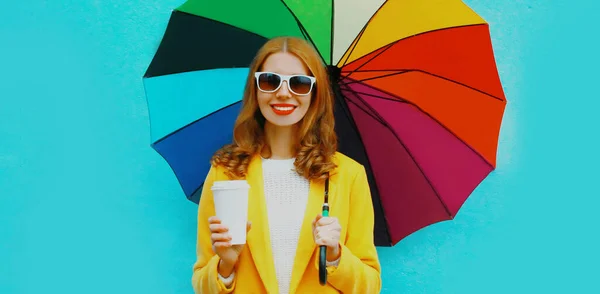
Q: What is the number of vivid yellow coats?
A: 1